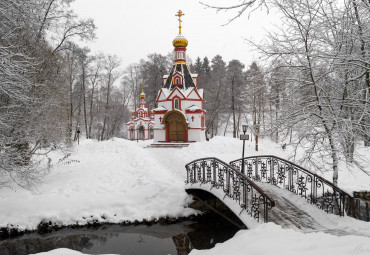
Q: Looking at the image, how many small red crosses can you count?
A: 2